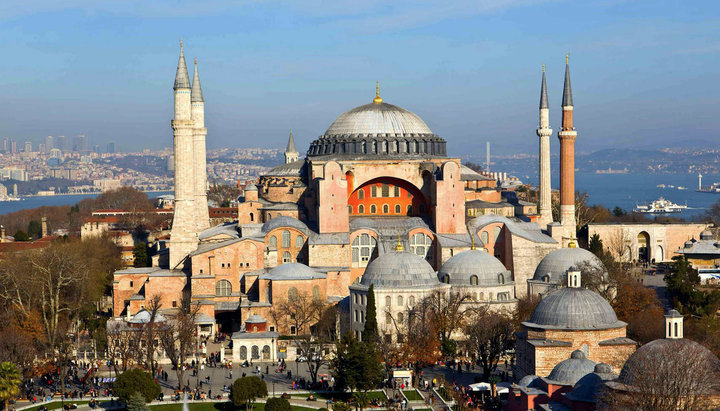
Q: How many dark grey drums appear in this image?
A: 1